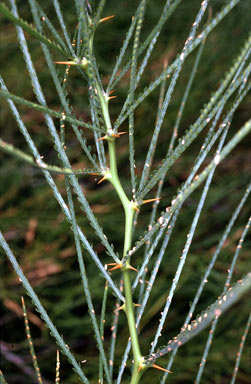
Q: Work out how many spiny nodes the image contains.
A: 9